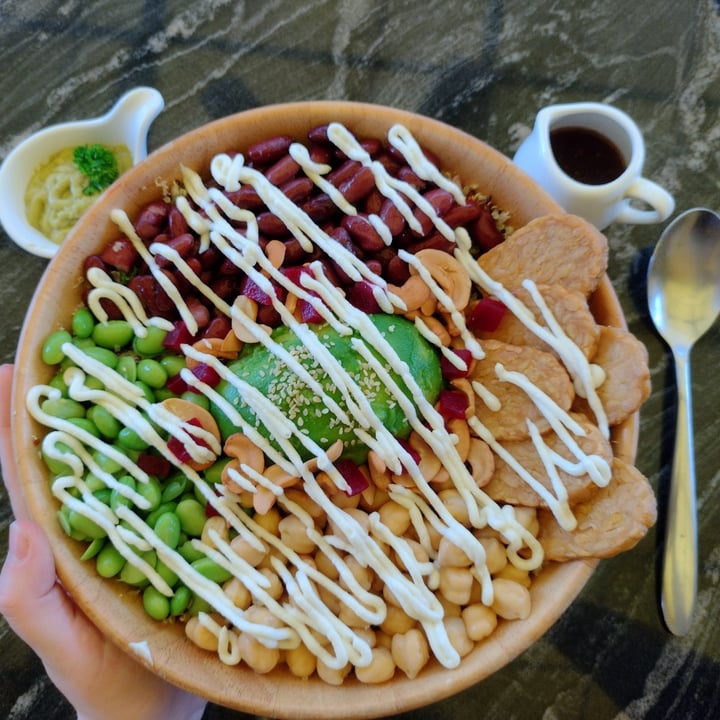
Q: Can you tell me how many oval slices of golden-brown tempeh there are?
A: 6